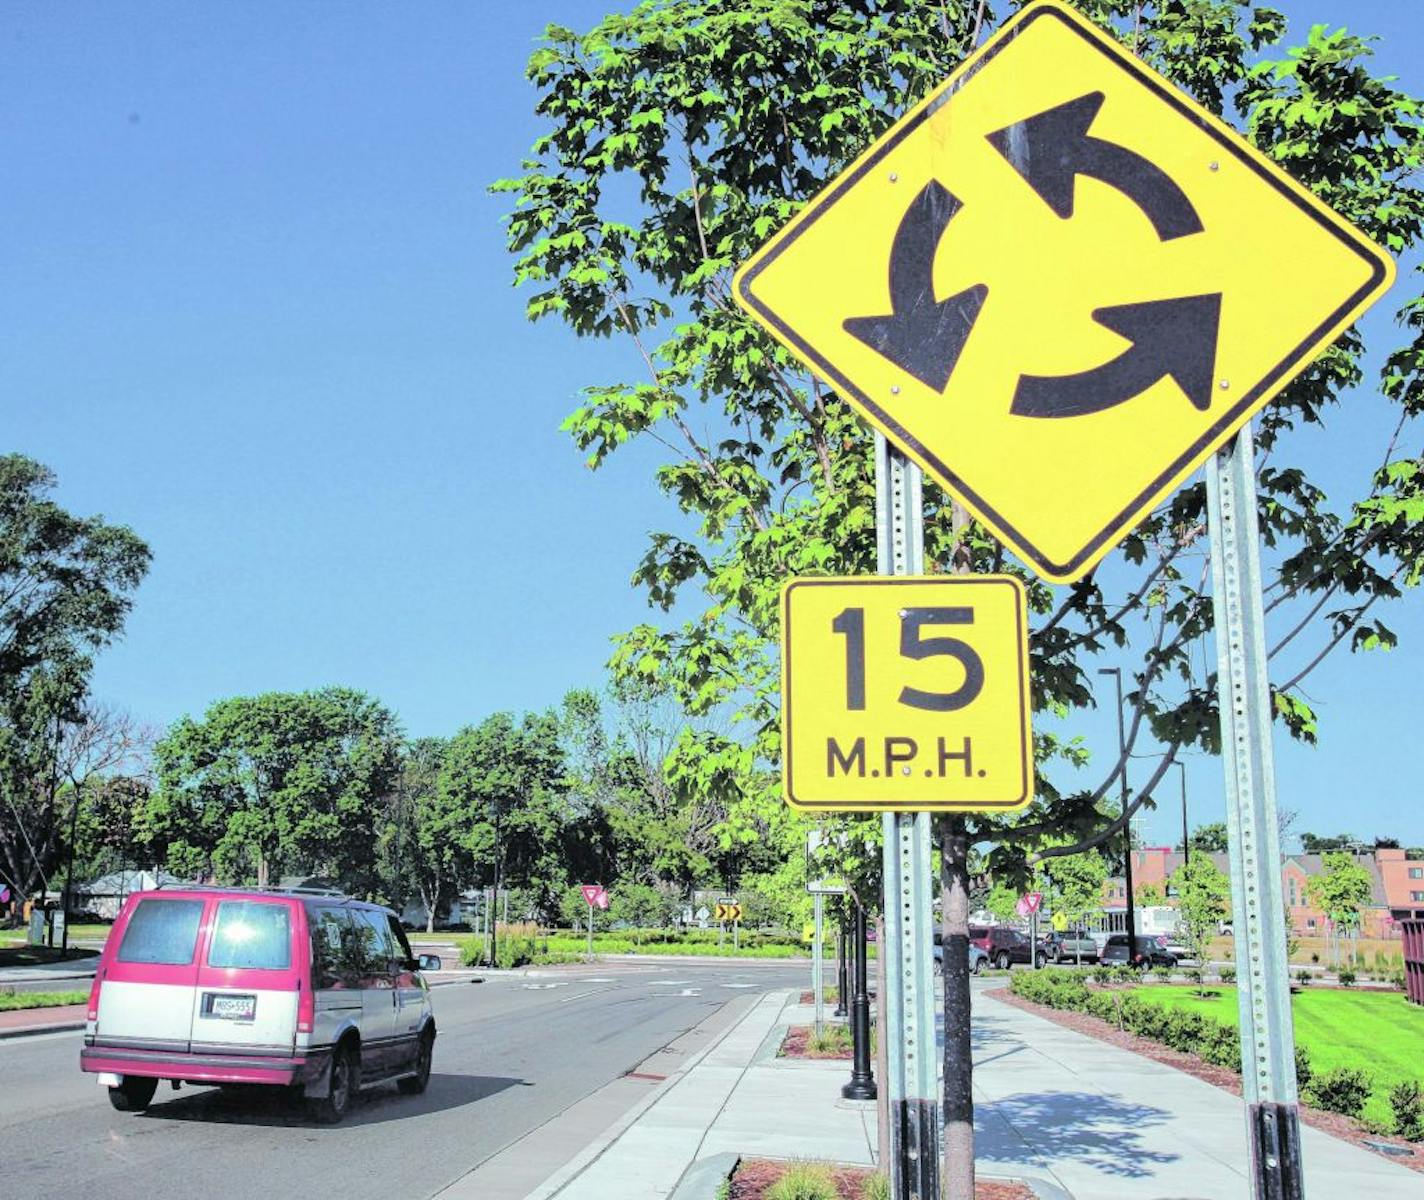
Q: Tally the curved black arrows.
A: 3